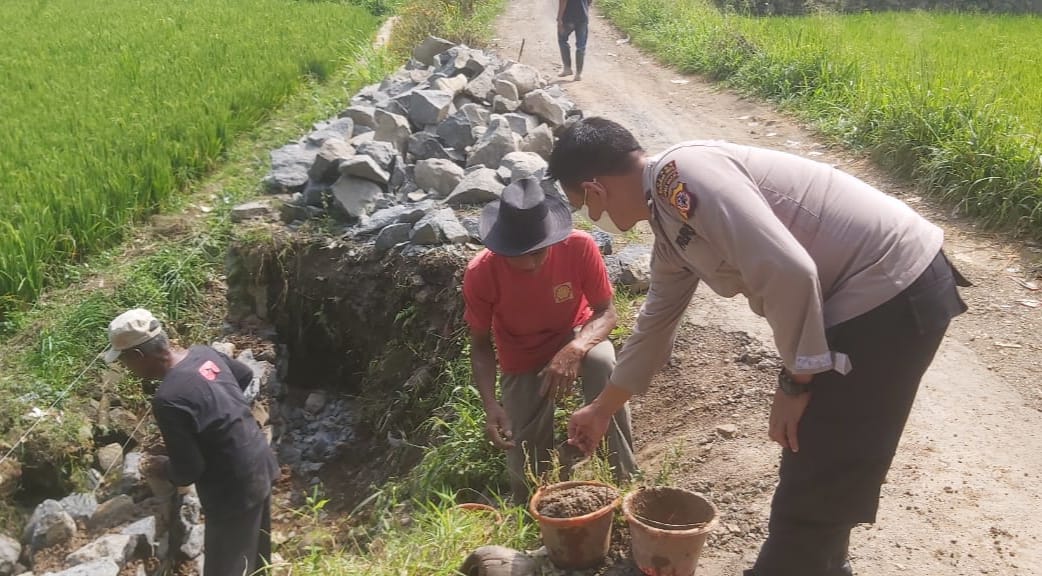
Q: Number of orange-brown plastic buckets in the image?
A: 3